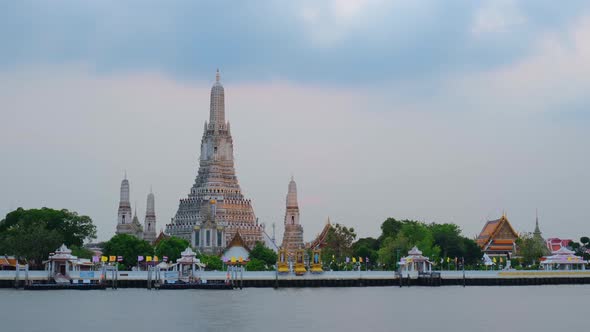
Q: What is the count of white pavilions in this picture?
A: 4